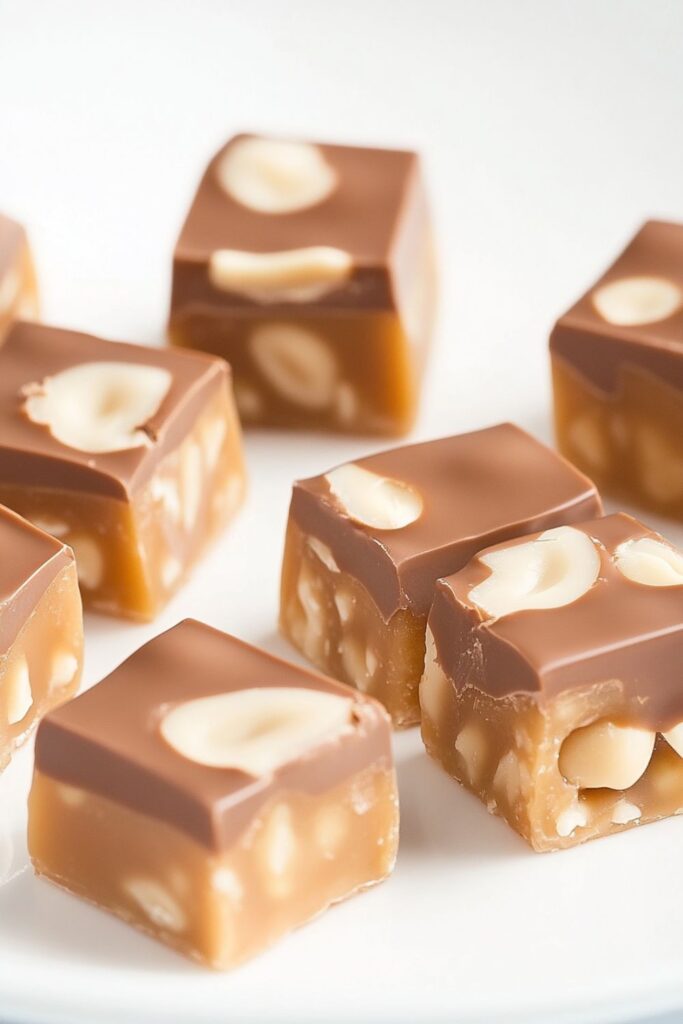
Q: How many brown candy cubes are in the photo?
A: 8